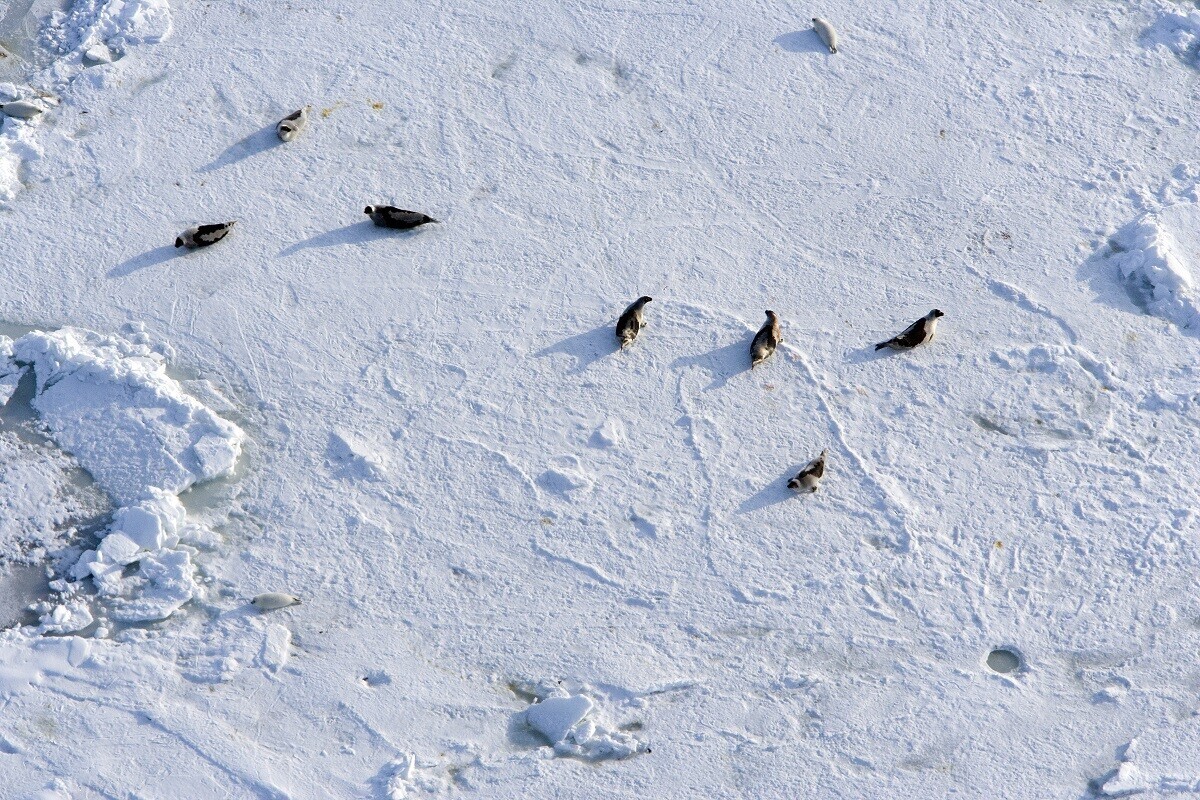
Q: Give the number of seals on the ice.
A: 10